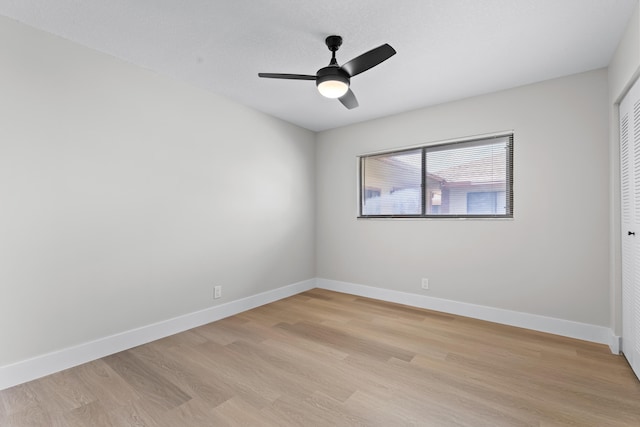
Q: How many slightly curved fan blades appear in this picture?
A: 3